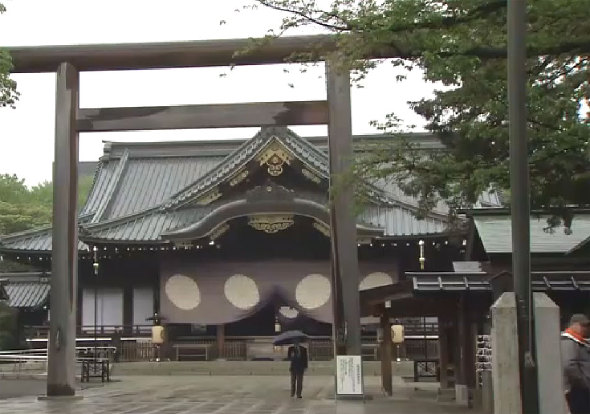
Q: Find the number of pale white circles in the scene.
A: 4